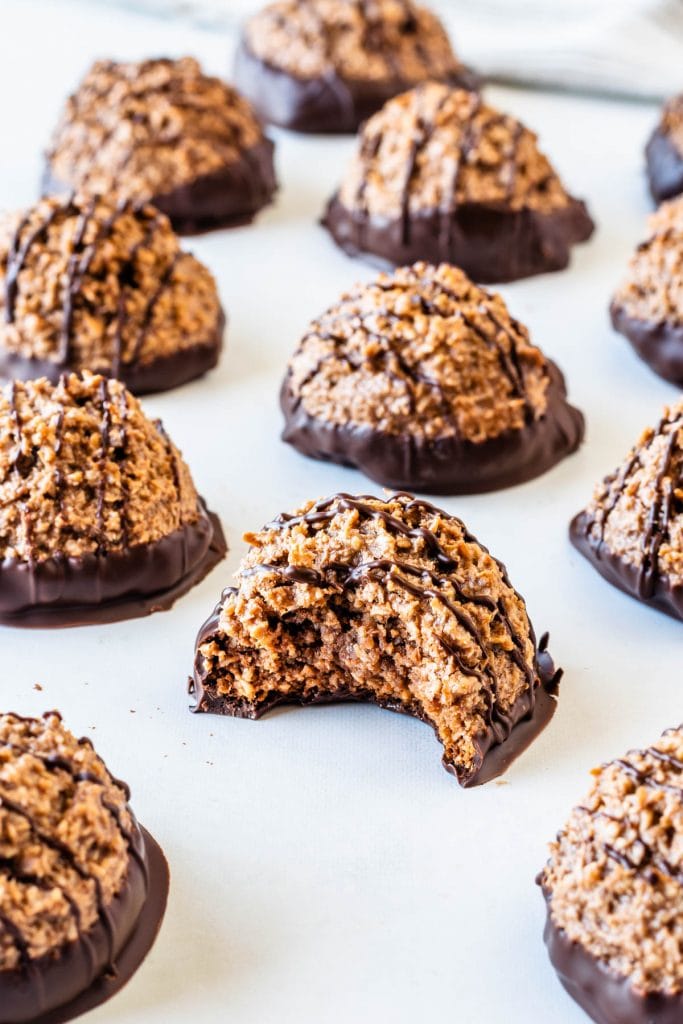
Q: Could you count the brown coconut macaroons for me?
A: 12